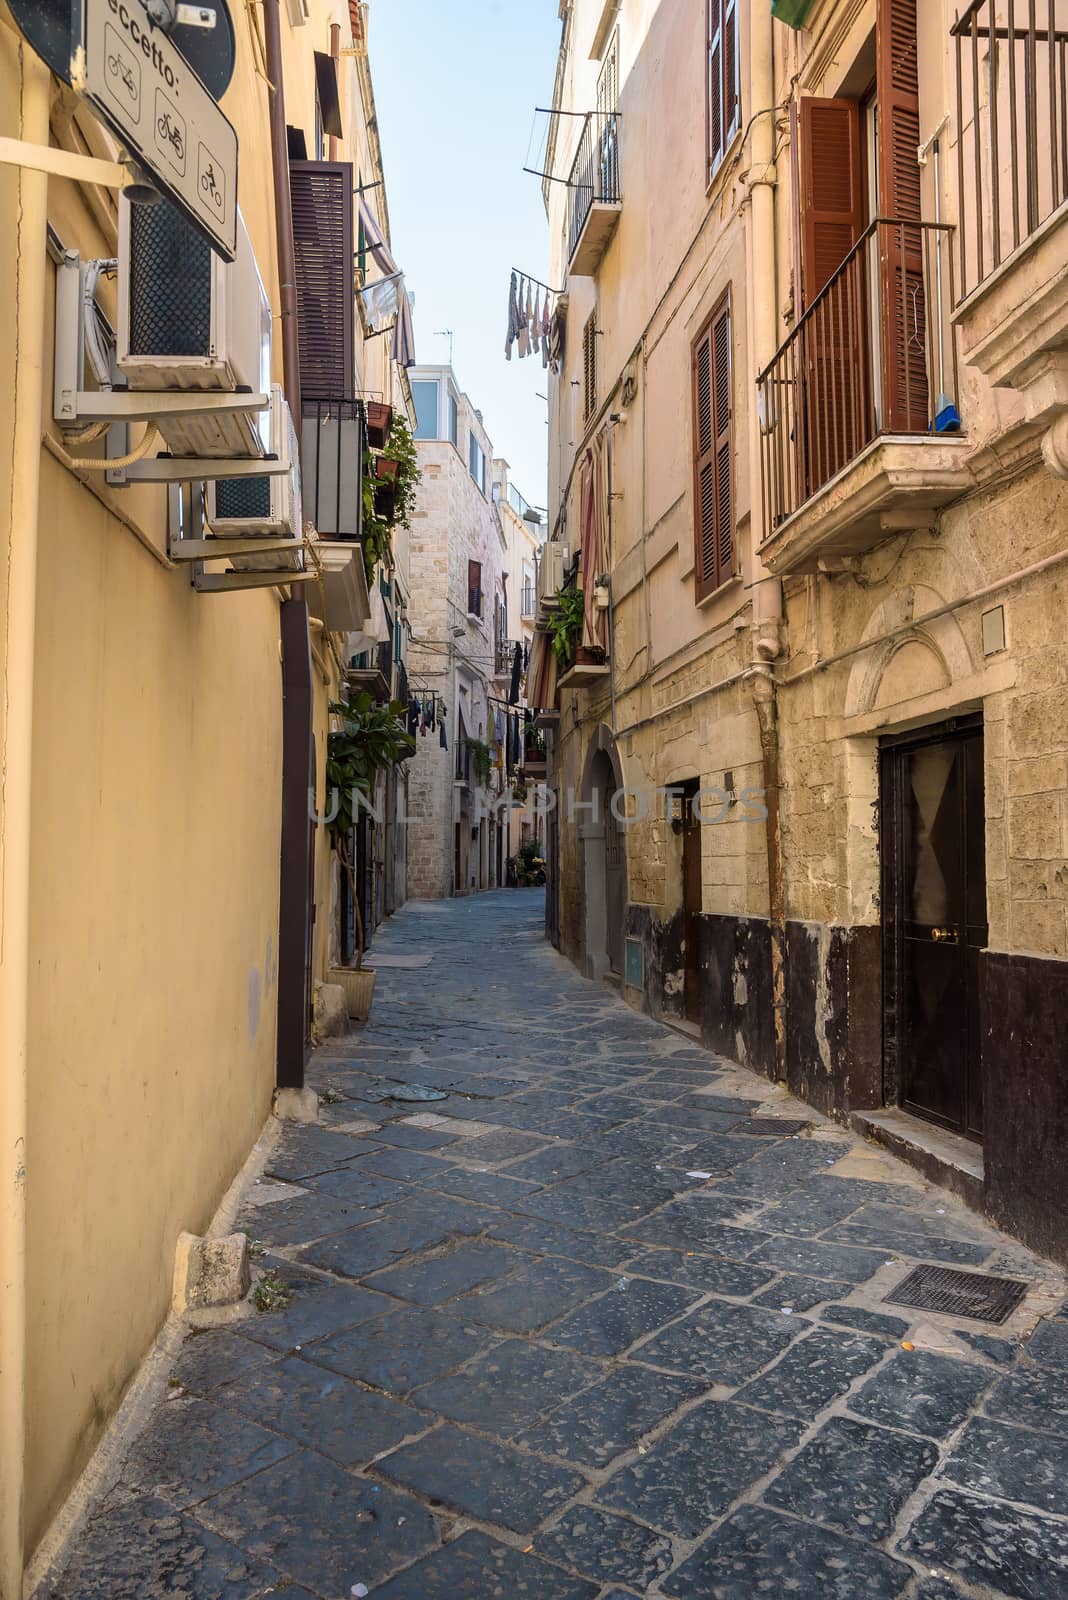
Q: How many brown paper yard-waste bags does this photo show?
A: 0